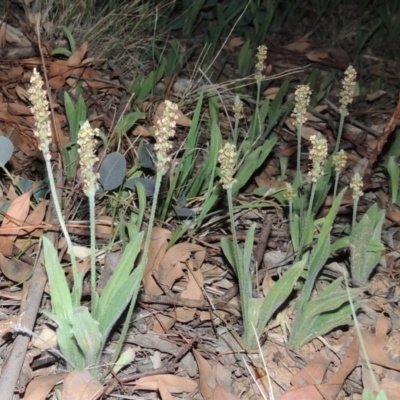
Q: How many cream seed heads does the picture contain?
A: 12